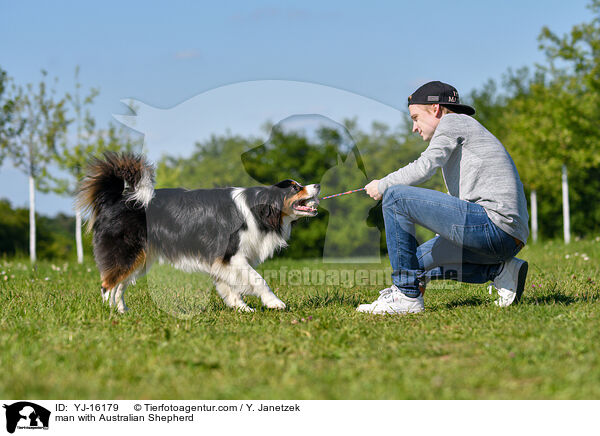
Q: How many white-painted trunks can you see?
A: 4